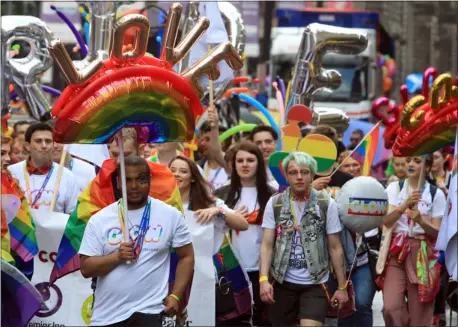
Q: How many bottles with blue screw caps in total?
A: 0